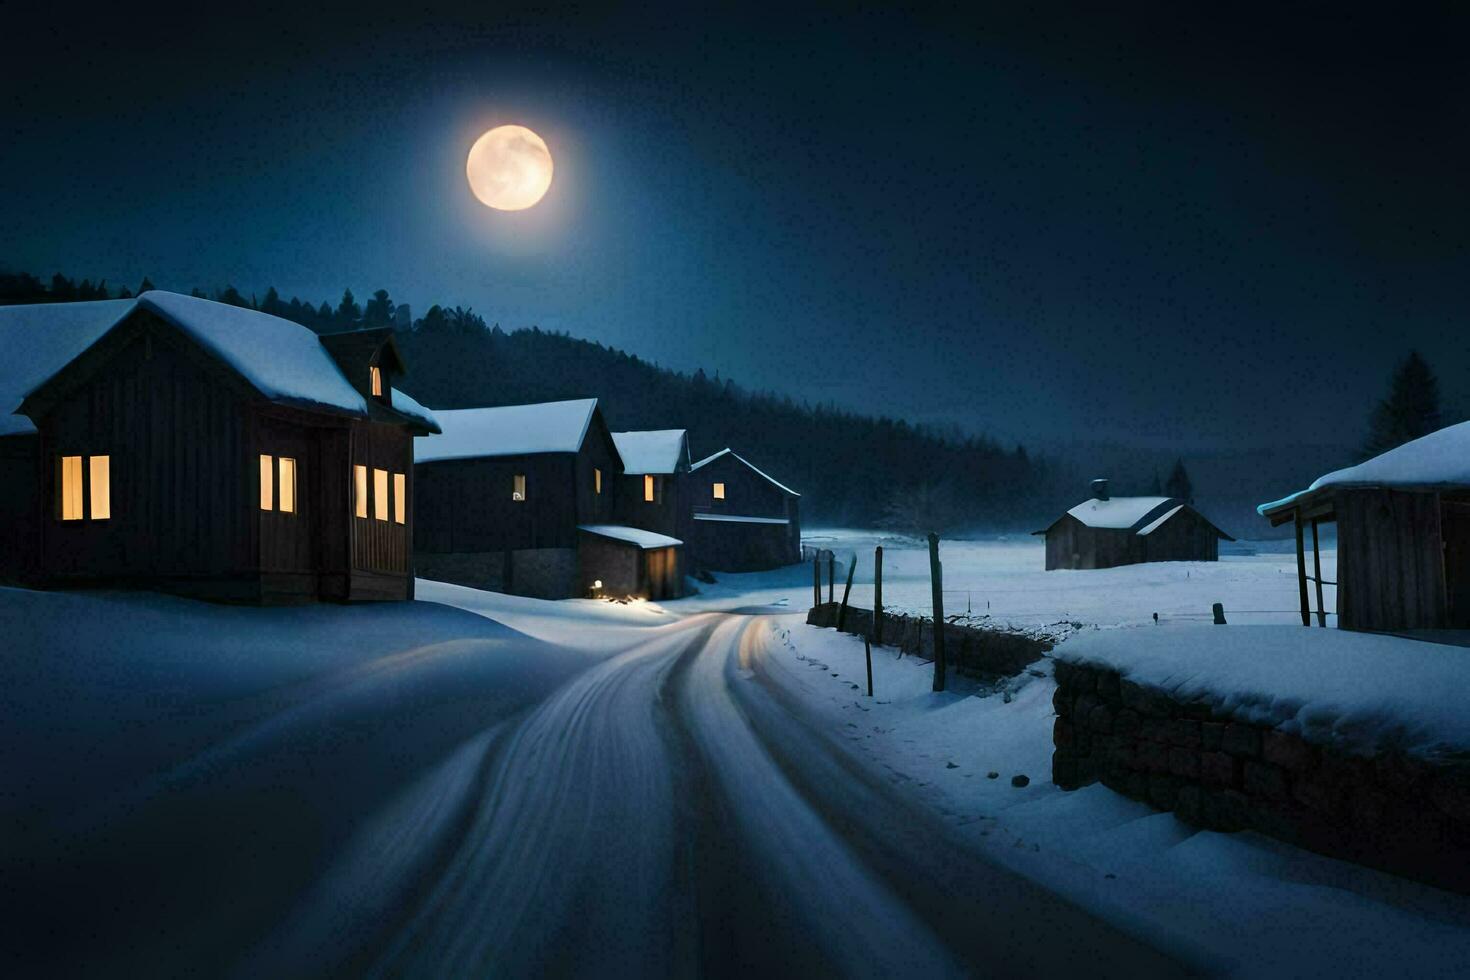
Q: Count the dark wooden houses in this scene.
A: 6